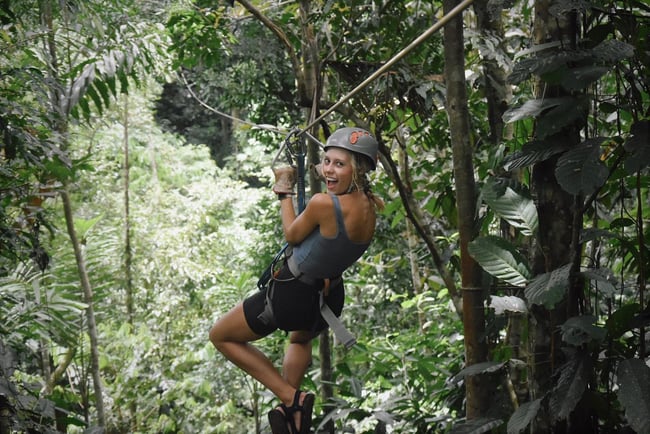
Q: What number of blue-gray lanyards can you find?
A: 1